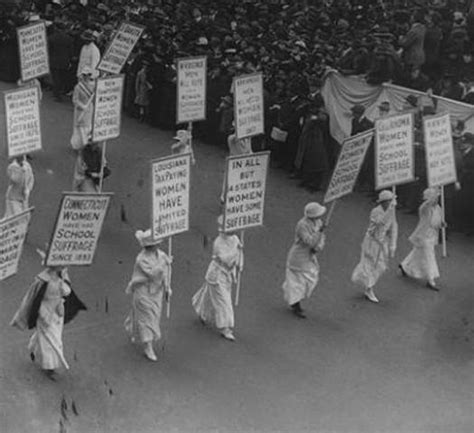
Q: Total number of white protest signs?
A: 13